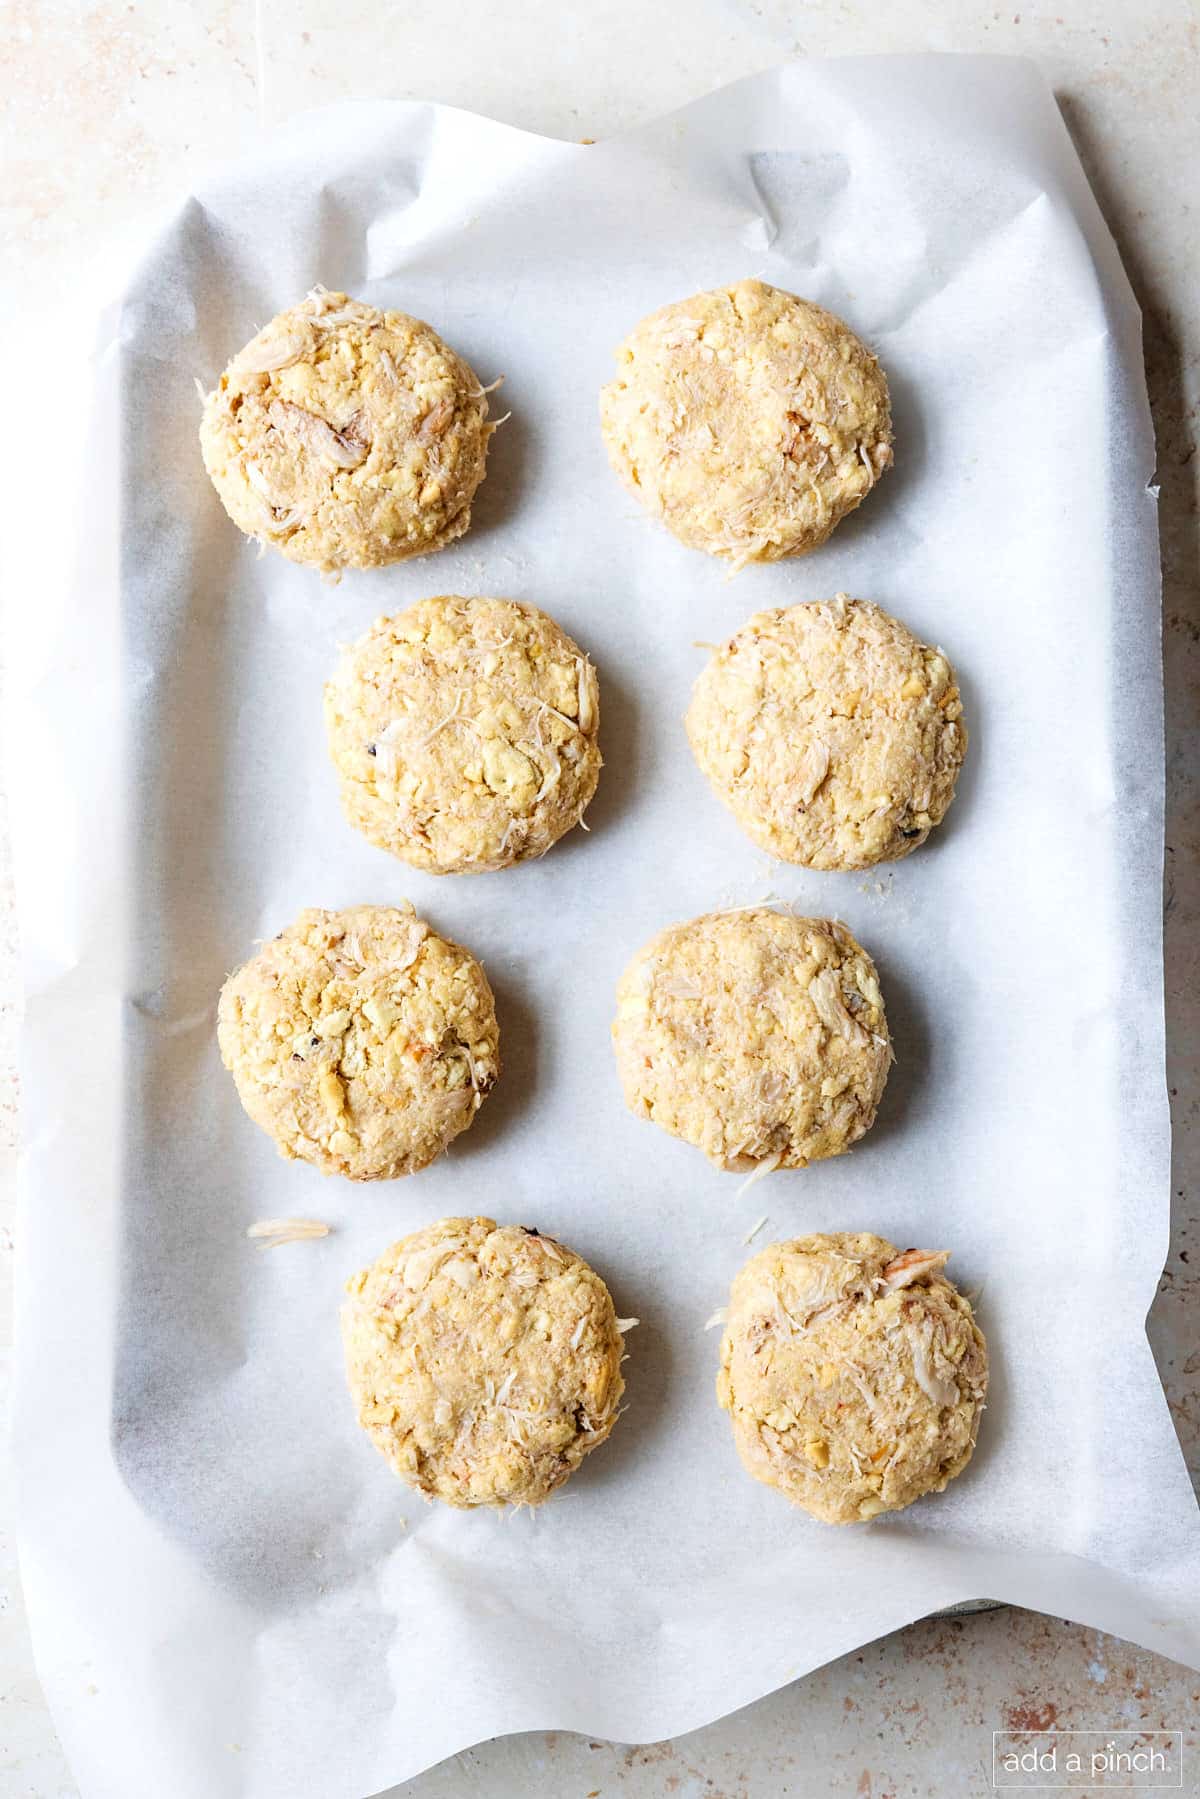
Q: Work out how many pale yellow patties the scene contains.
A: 8